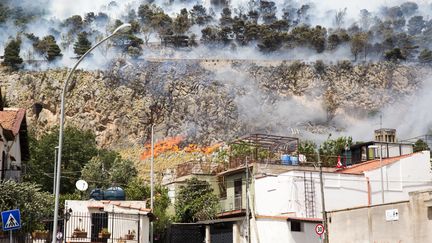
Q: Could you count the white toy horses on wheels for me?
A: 0